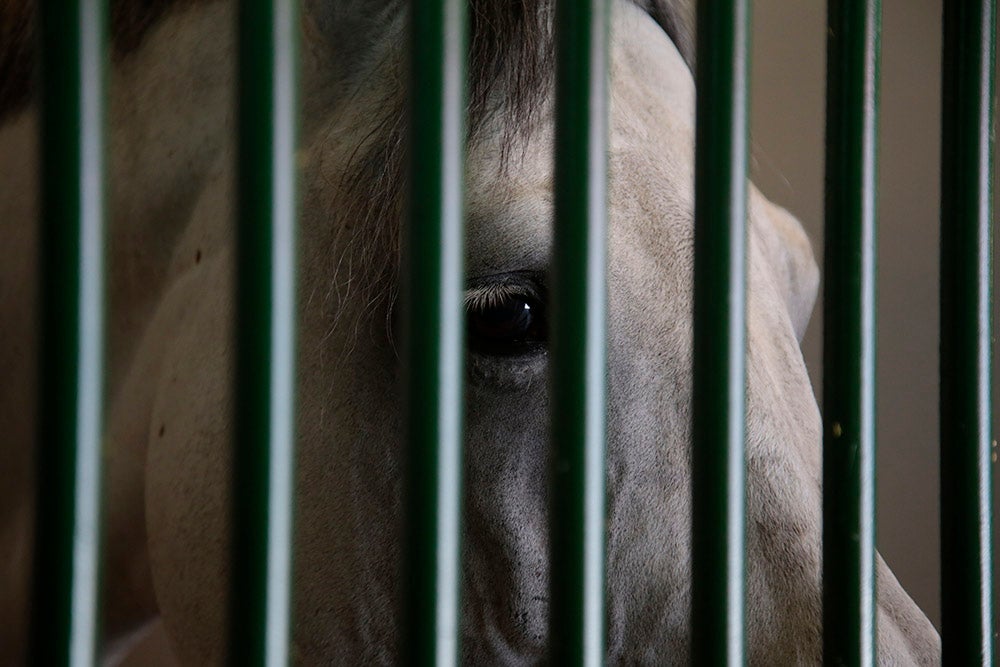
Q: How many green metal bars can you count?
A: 7